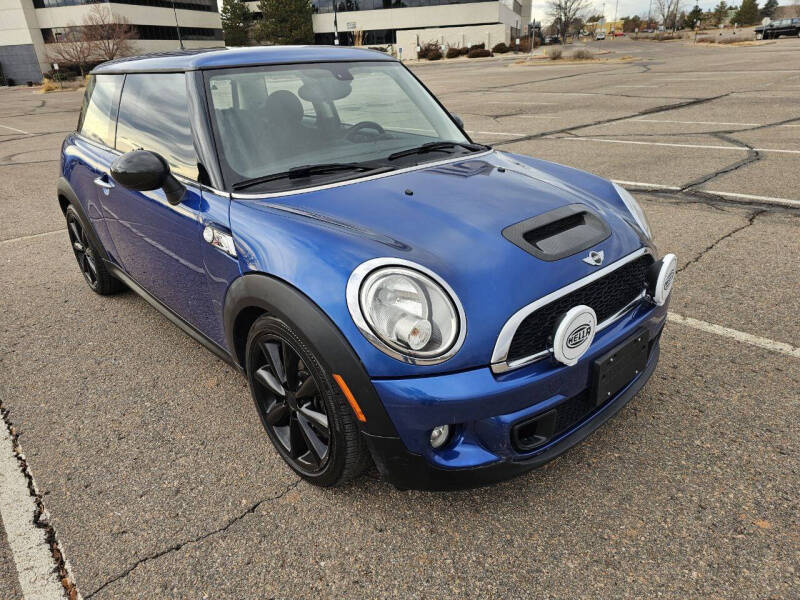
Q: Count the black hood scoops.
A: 1